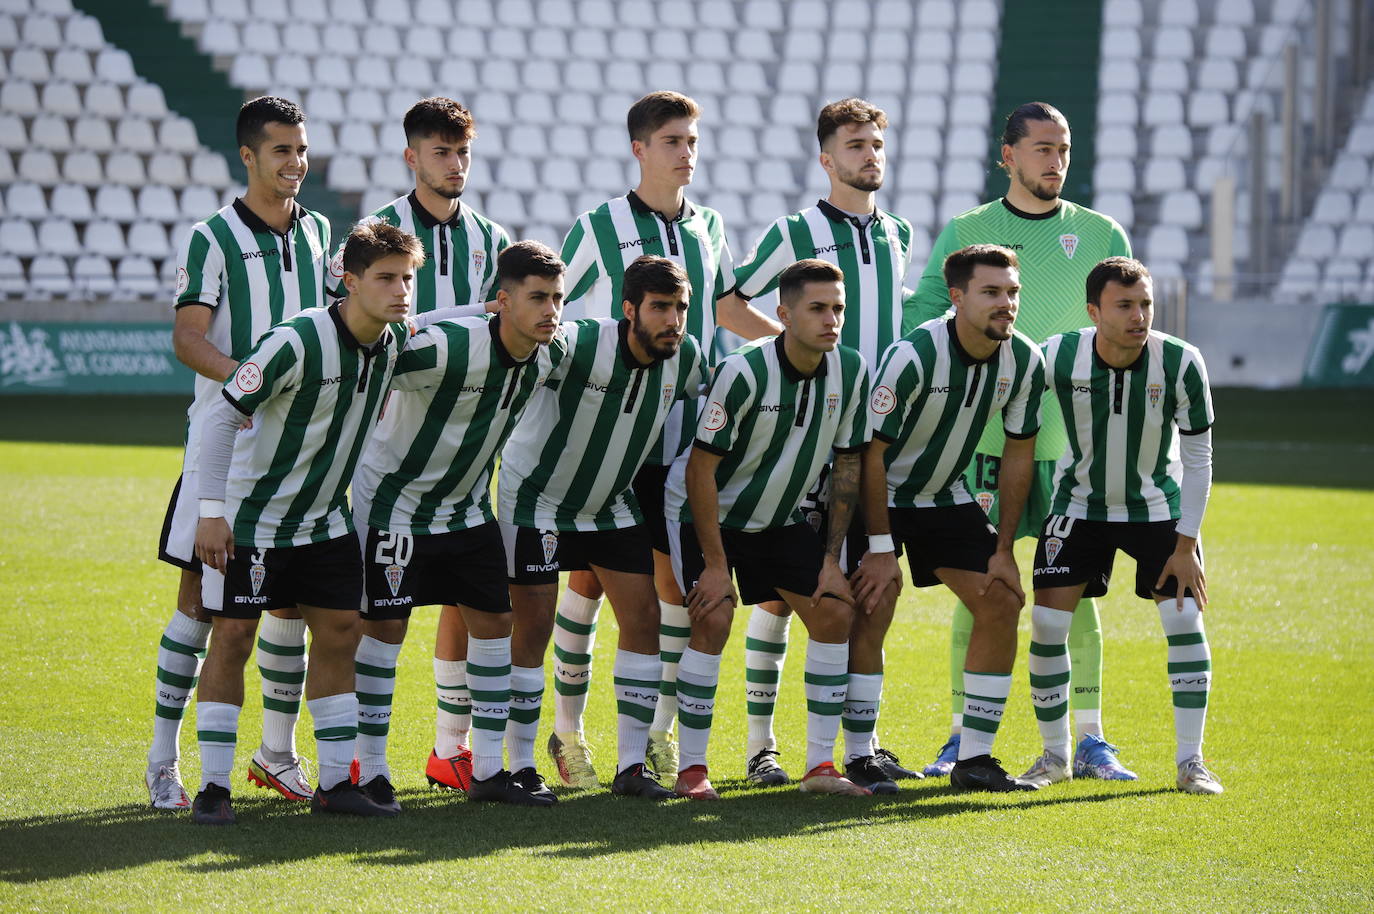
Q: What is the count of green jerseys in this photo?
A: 1